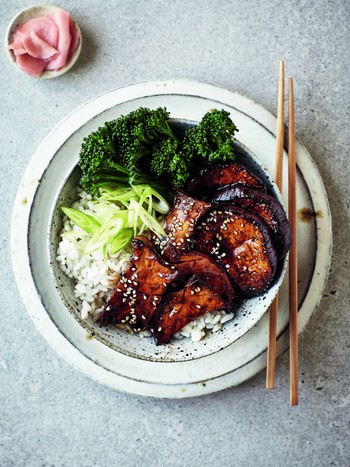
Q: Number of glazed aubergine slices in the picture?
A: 7